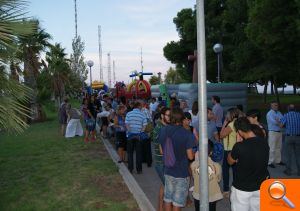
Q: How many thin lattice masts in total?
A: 5